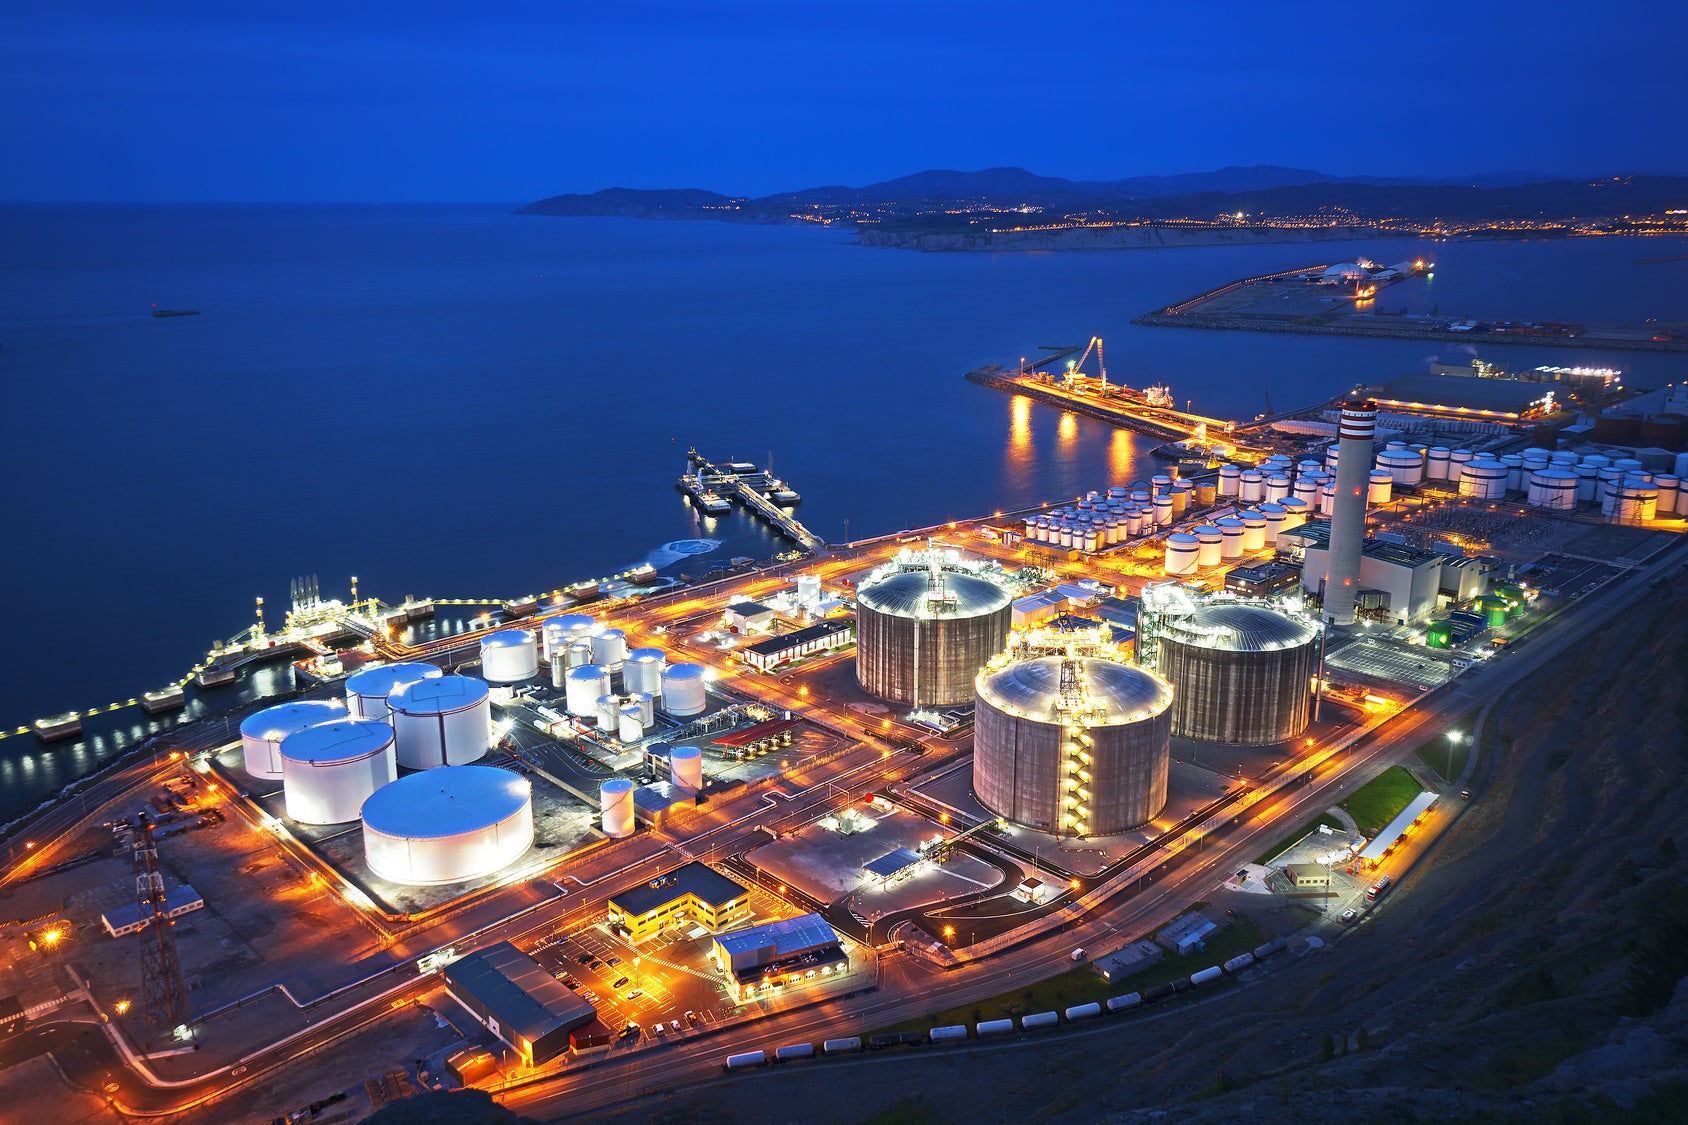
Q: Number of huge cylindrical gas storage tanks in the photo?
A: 3